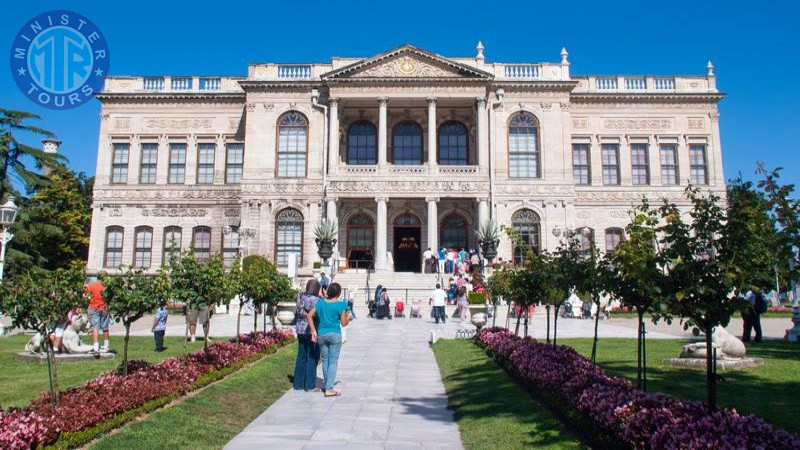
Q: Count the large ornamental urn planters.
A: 4